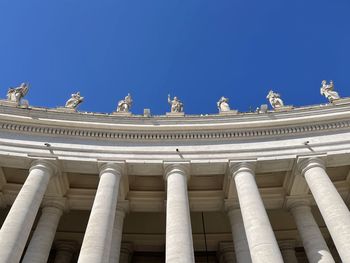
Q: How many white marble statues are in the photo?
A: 7